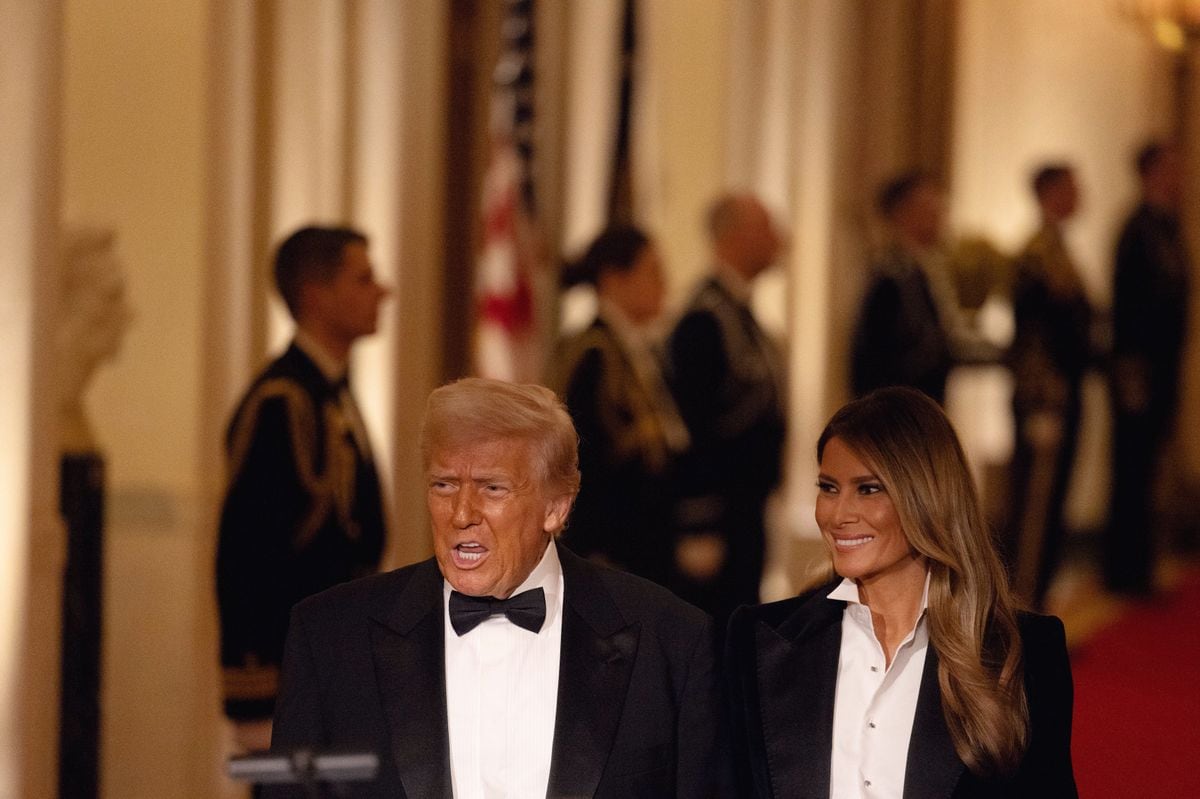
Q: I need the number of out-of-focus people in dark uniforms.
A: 6